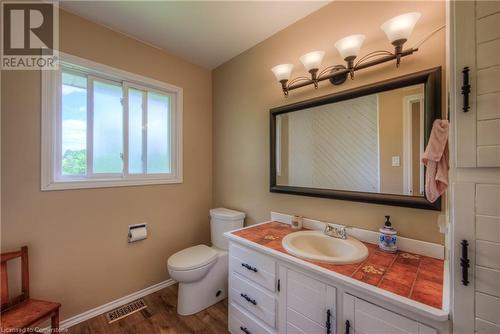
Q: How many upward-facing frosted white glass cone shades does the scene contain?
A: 4